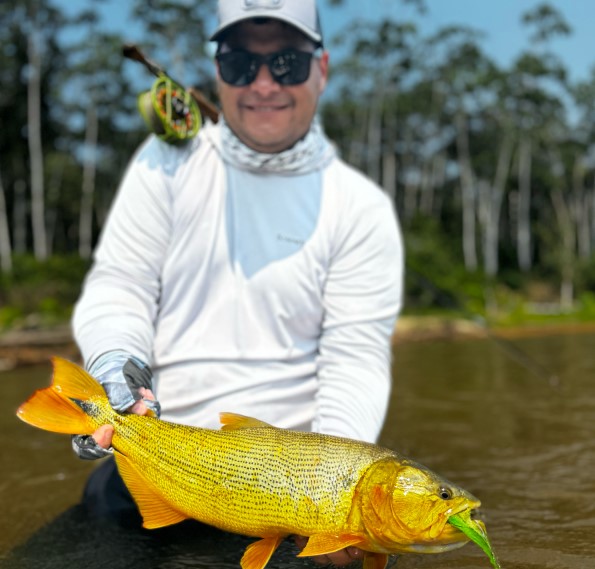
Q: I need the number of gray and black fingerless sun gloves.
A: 1